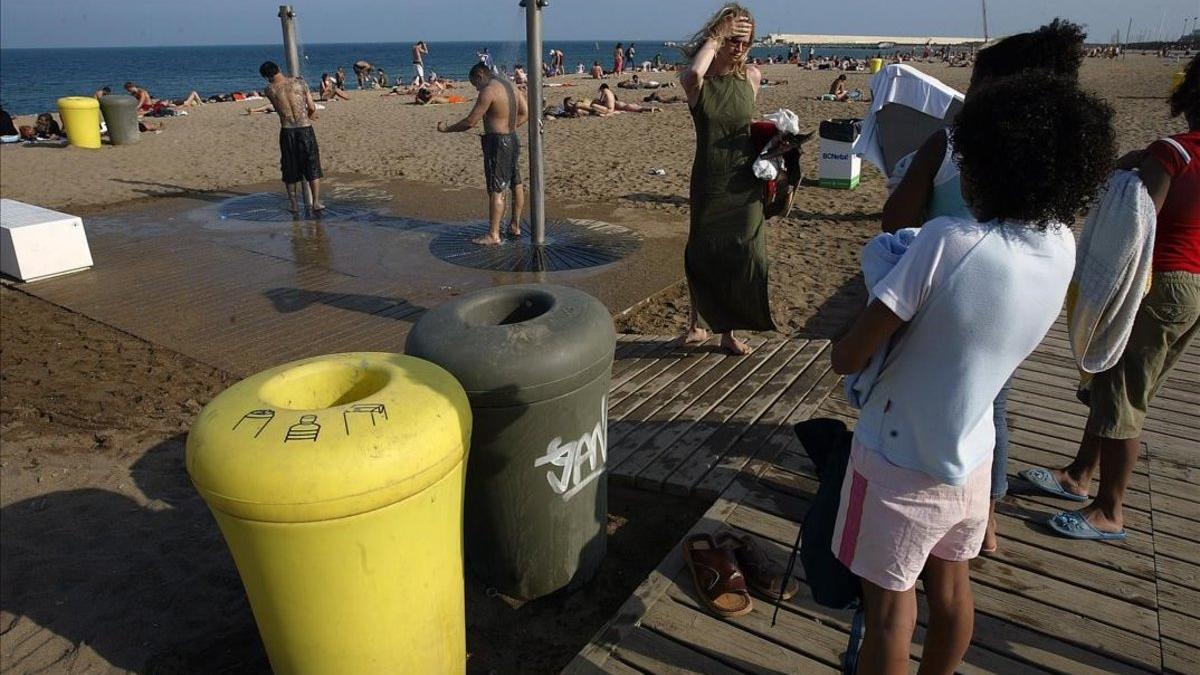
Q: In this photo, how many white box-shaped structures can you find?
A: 2